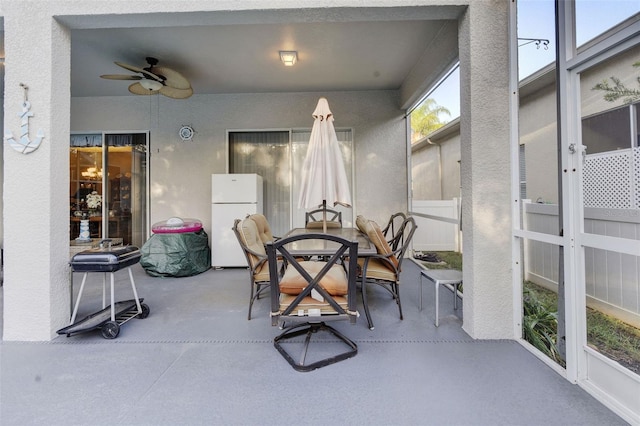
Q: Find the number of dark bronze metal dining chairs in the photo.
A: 6